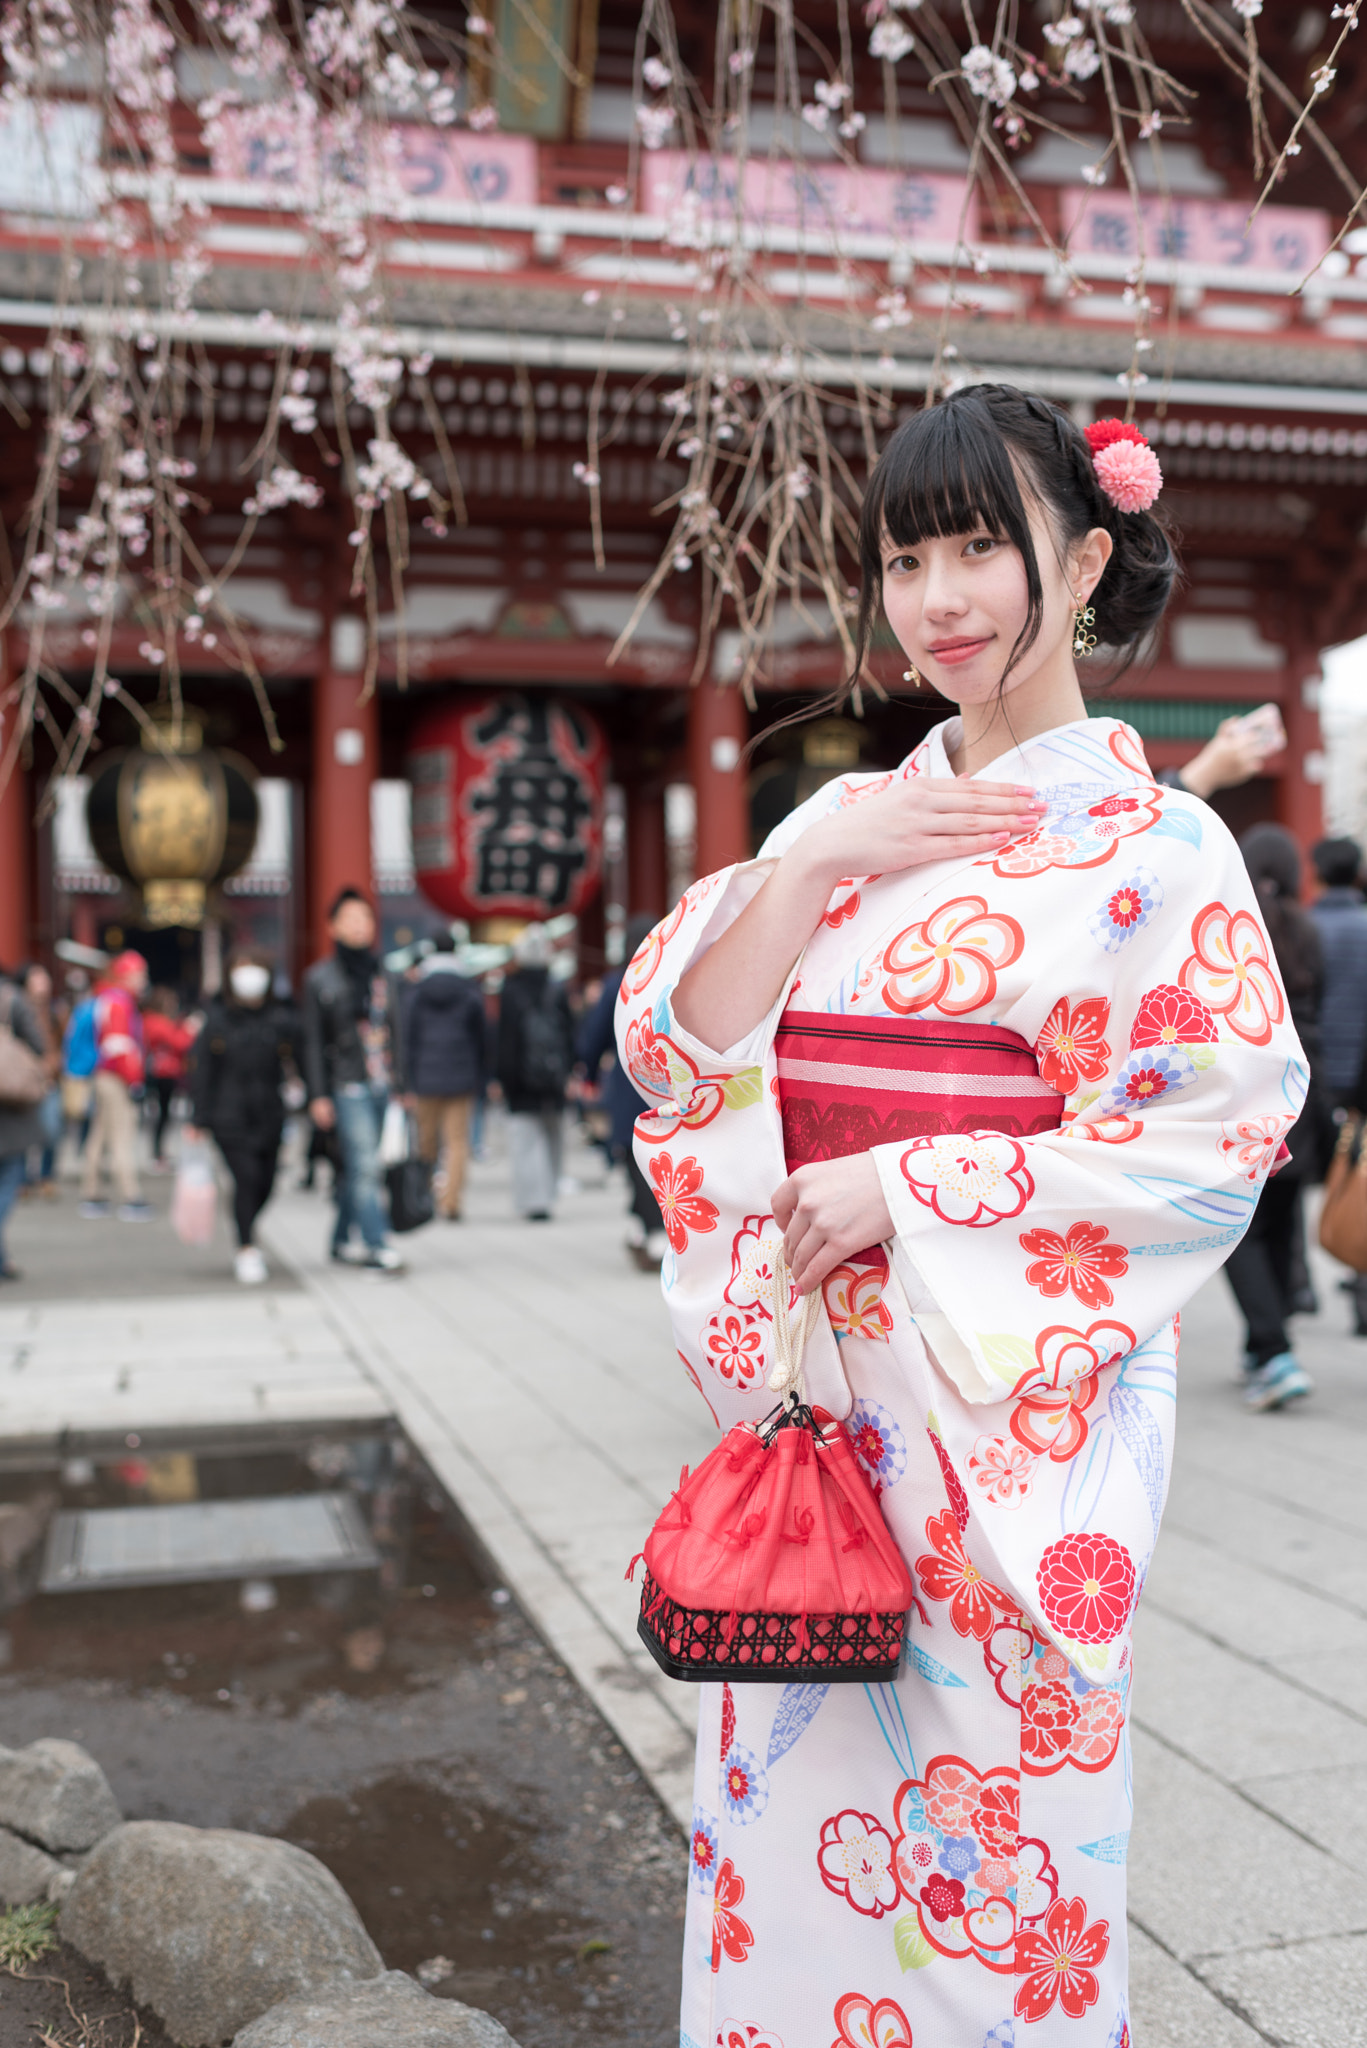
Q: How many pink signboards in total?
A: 3